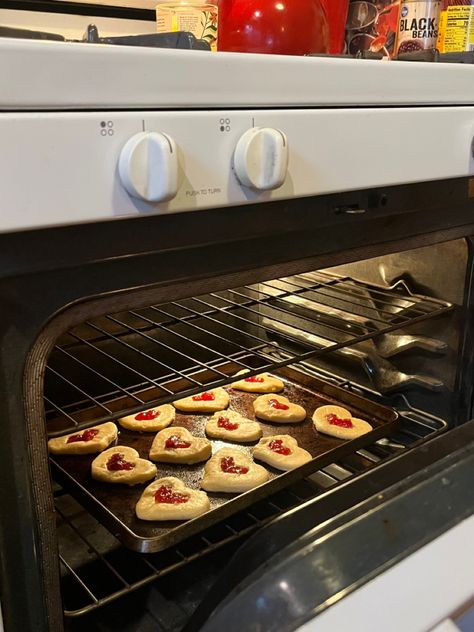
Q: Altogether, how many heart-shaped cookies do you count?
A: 12